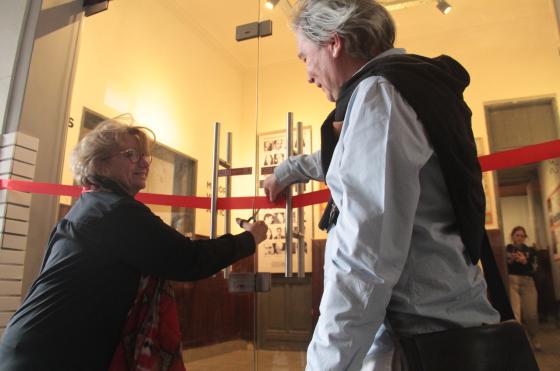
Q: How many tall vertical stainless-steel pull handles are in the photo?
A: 4